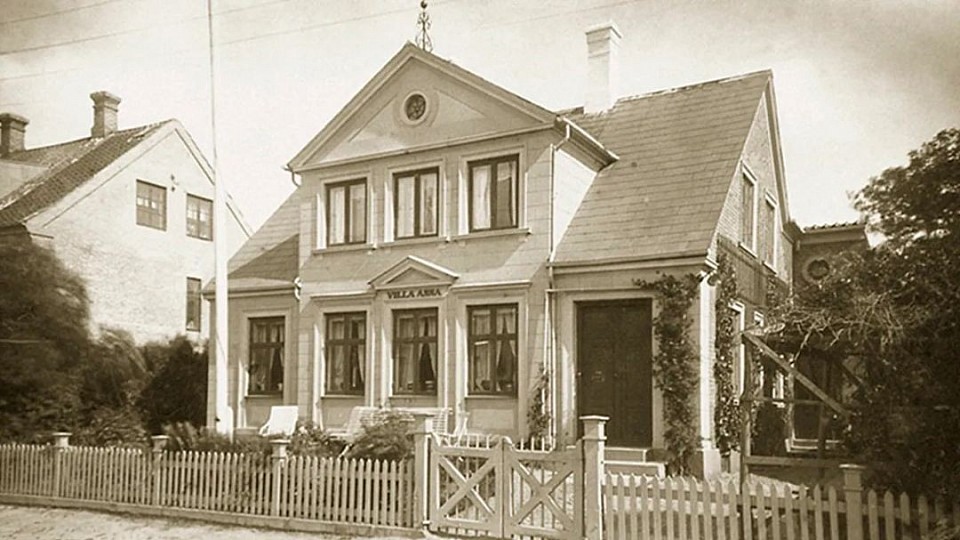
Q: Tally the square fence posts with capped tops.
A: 6